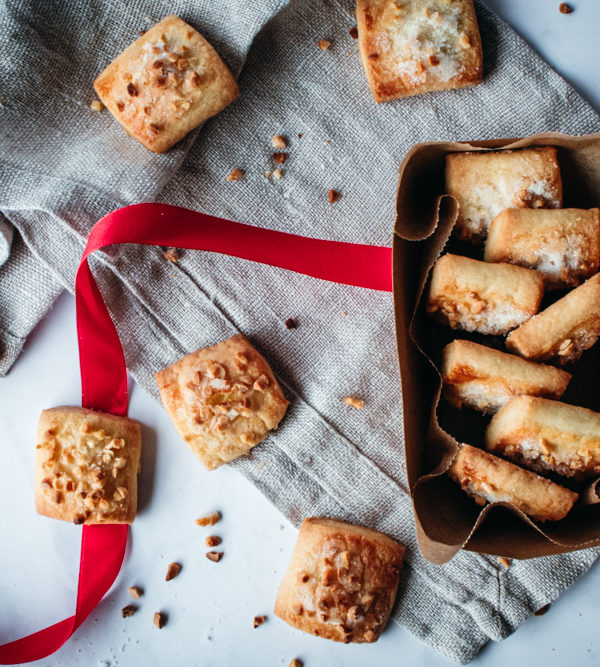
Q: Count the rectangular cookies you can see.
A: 12